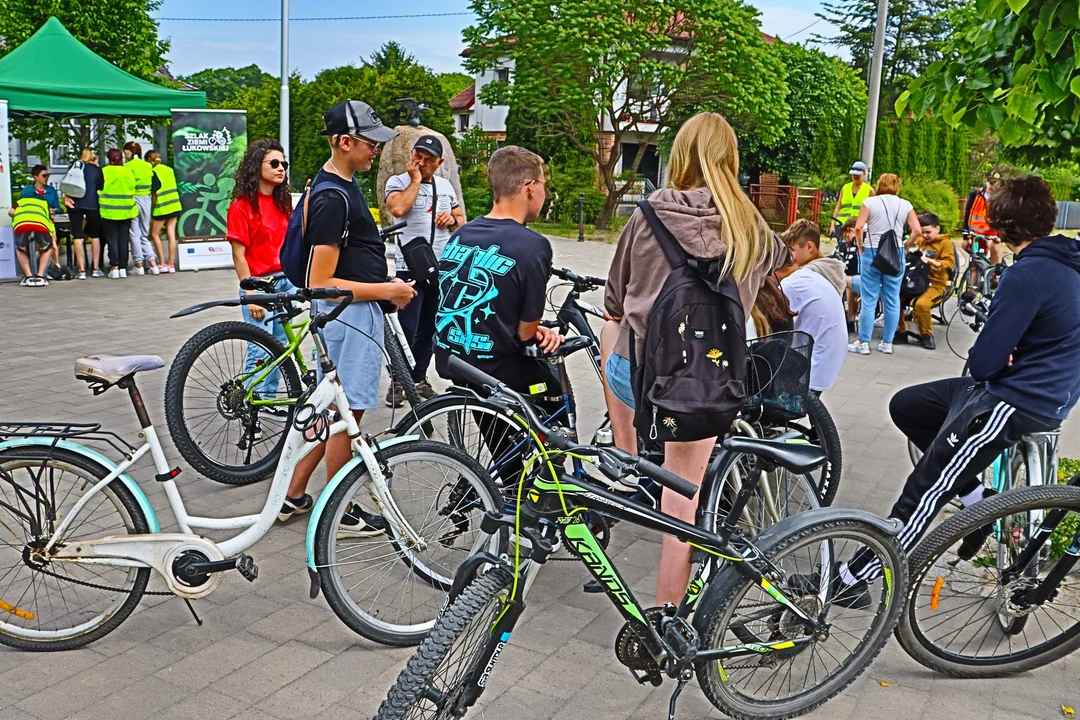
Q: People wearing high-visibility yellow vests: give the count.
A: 5